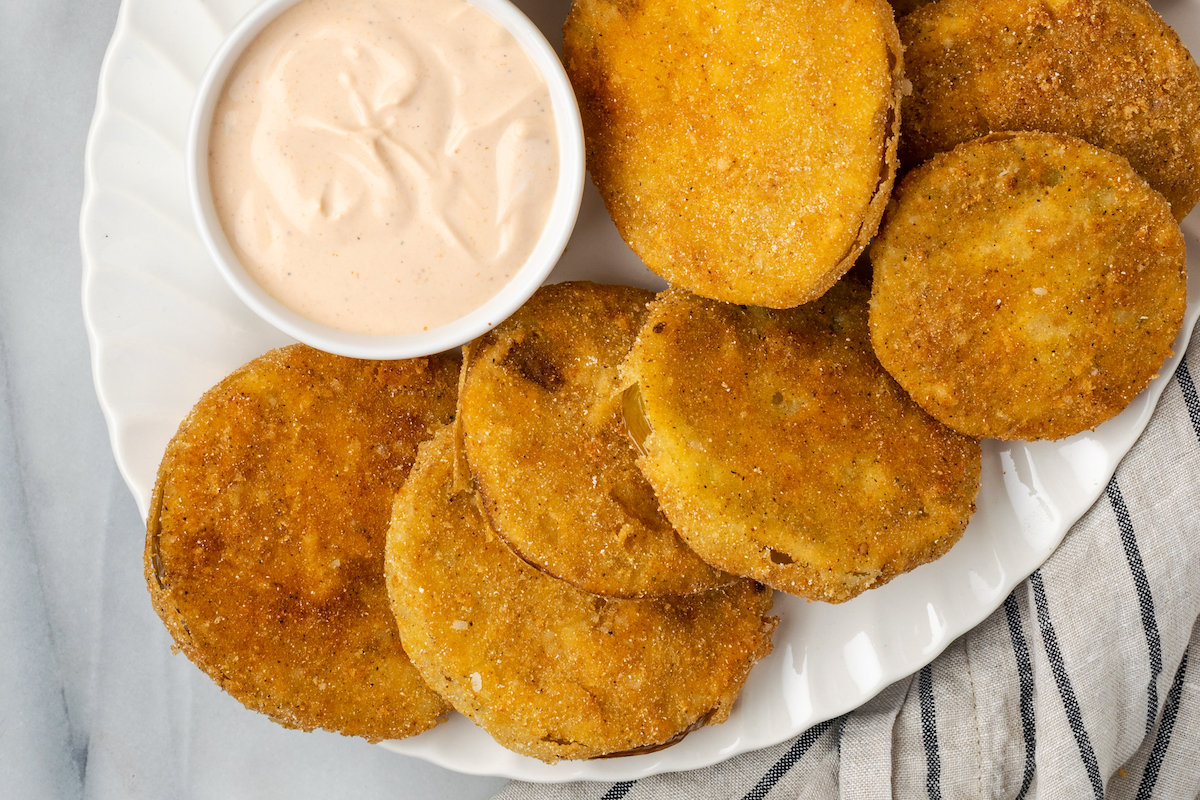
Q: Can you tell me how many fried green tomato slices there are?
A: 7